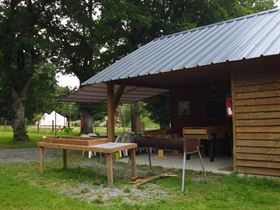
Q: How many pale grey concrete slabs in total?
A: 1